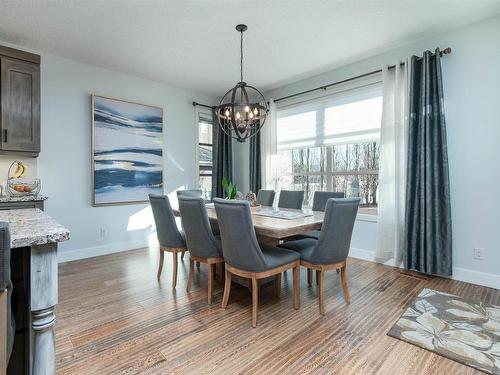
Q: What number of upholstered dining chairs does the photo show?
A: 8